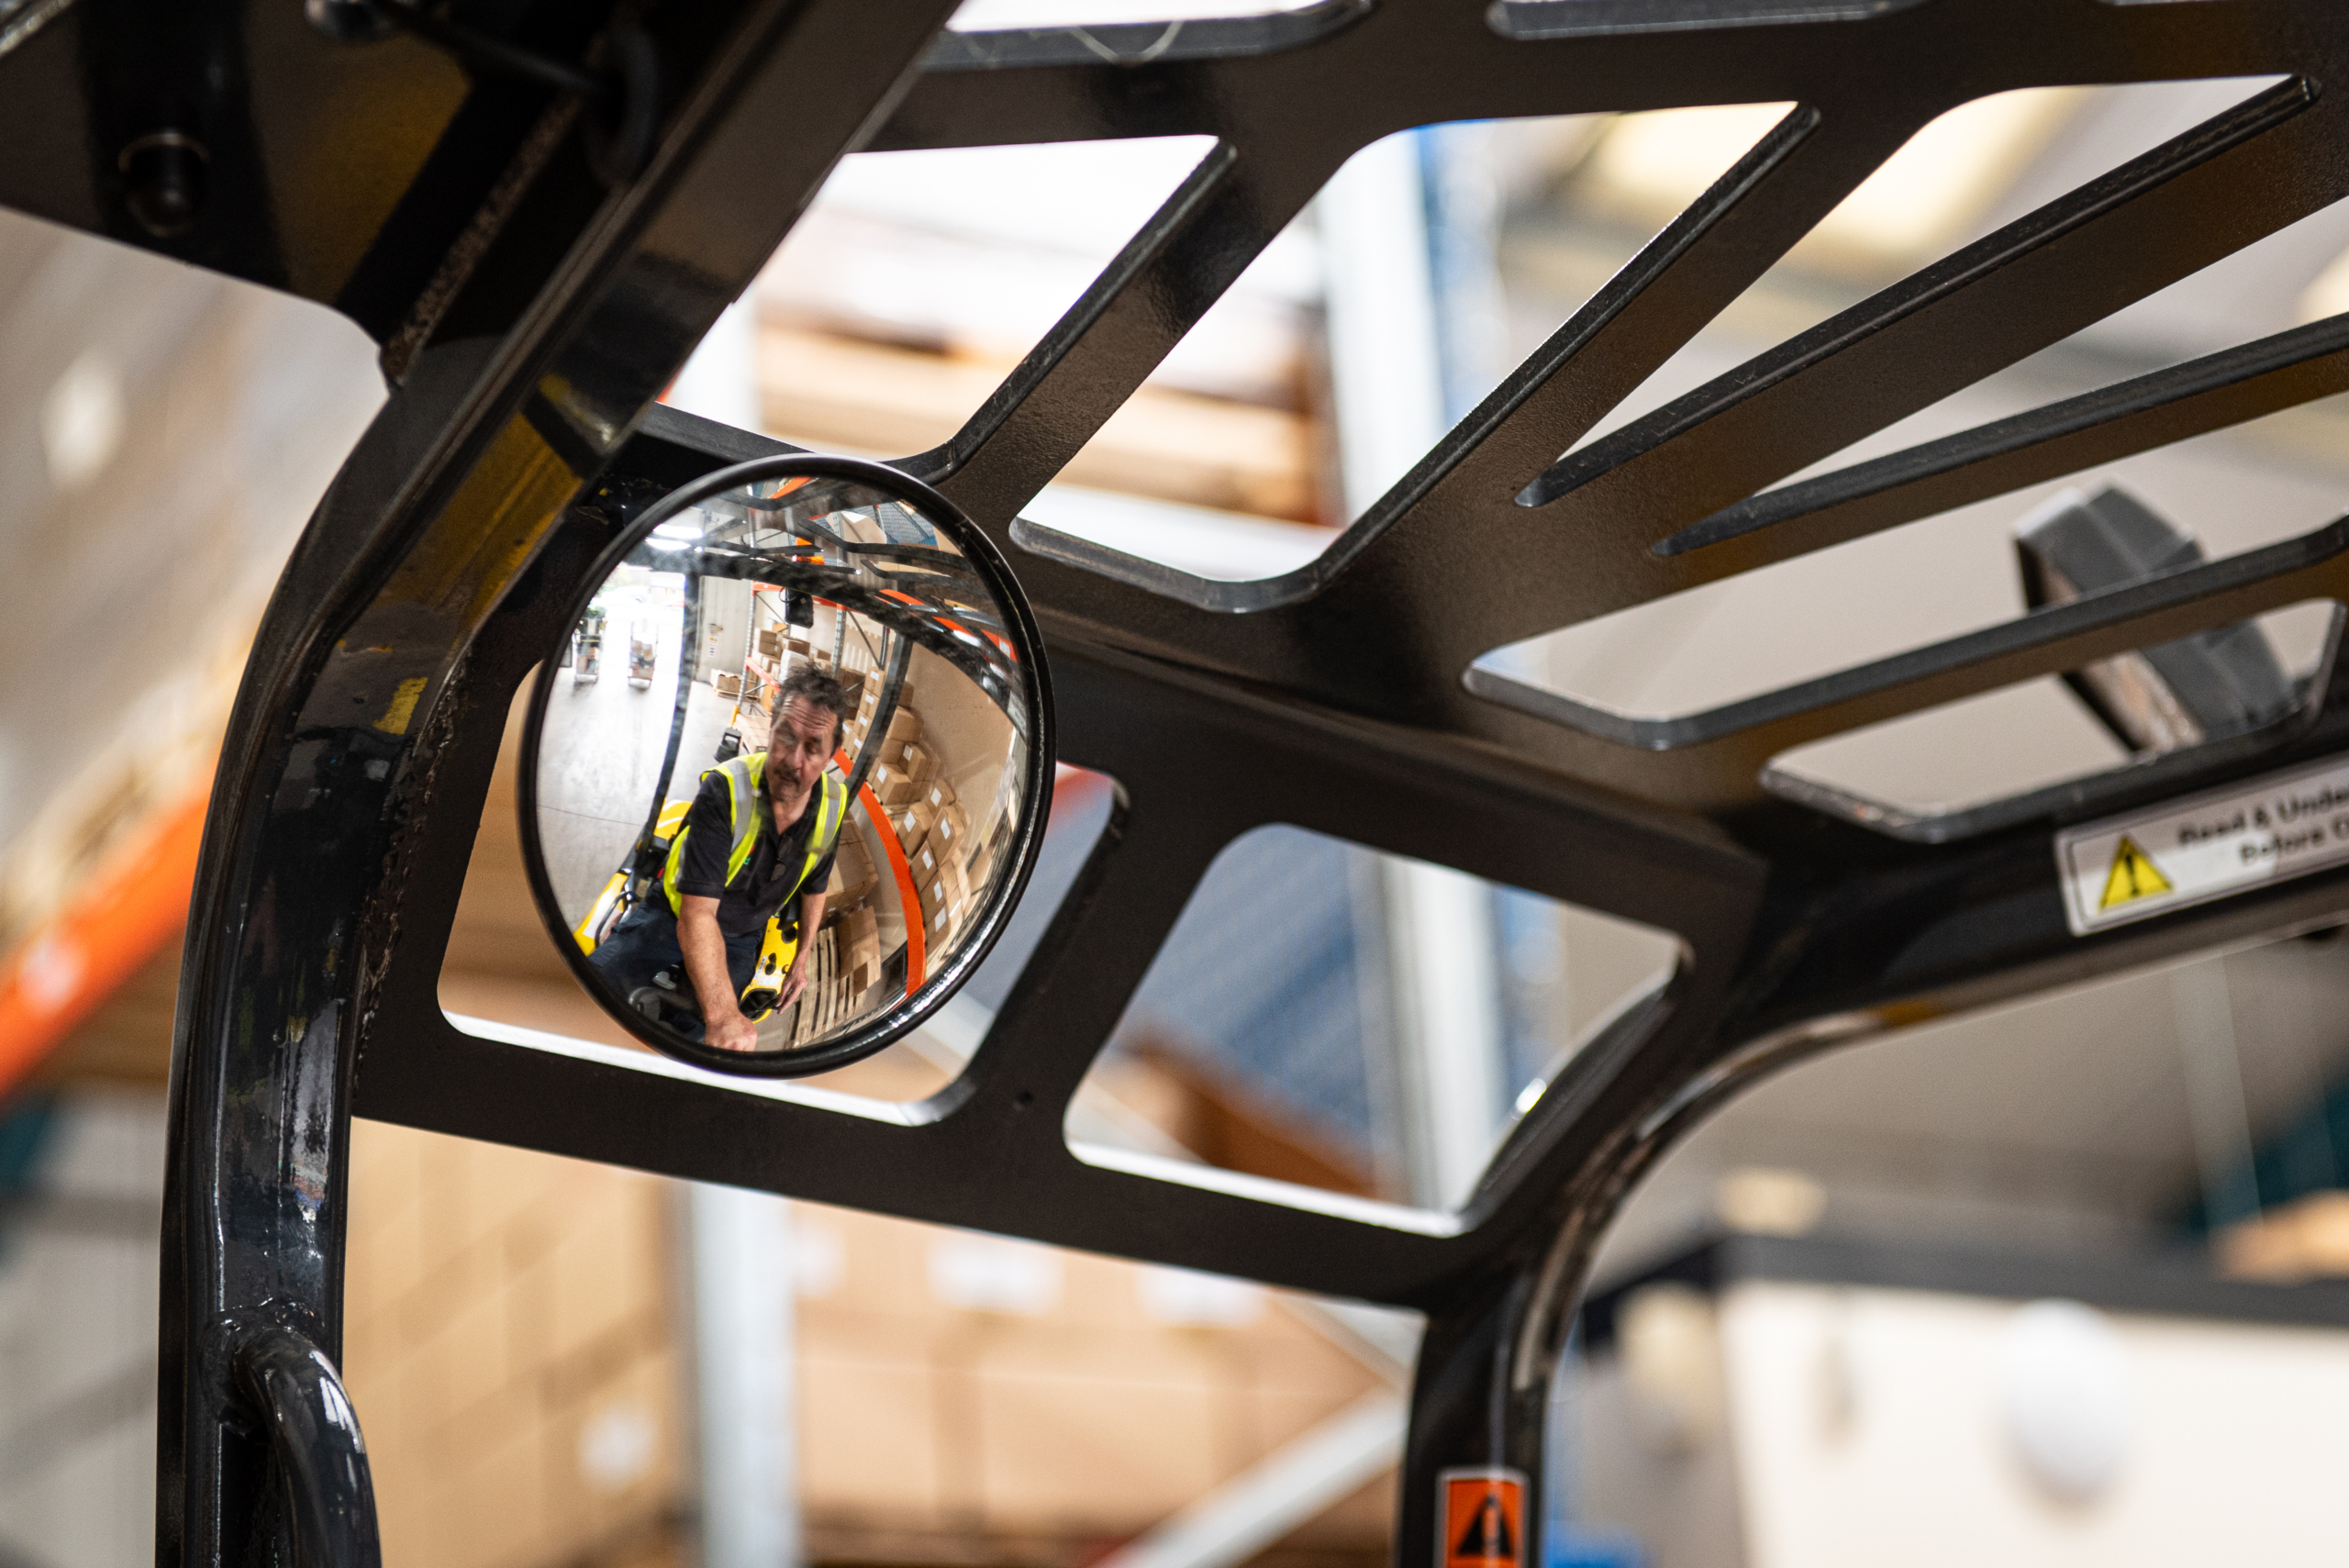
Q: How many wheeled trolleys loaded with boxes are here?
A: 2